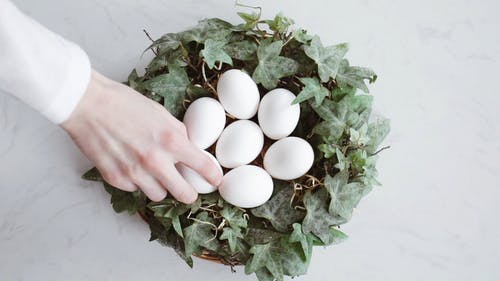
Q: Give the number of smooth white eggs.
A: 7